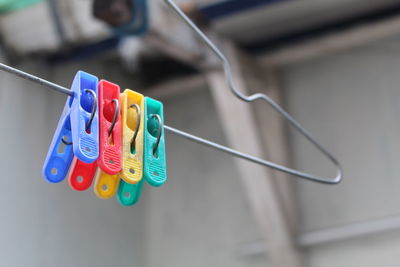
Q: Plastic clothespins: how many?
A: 4